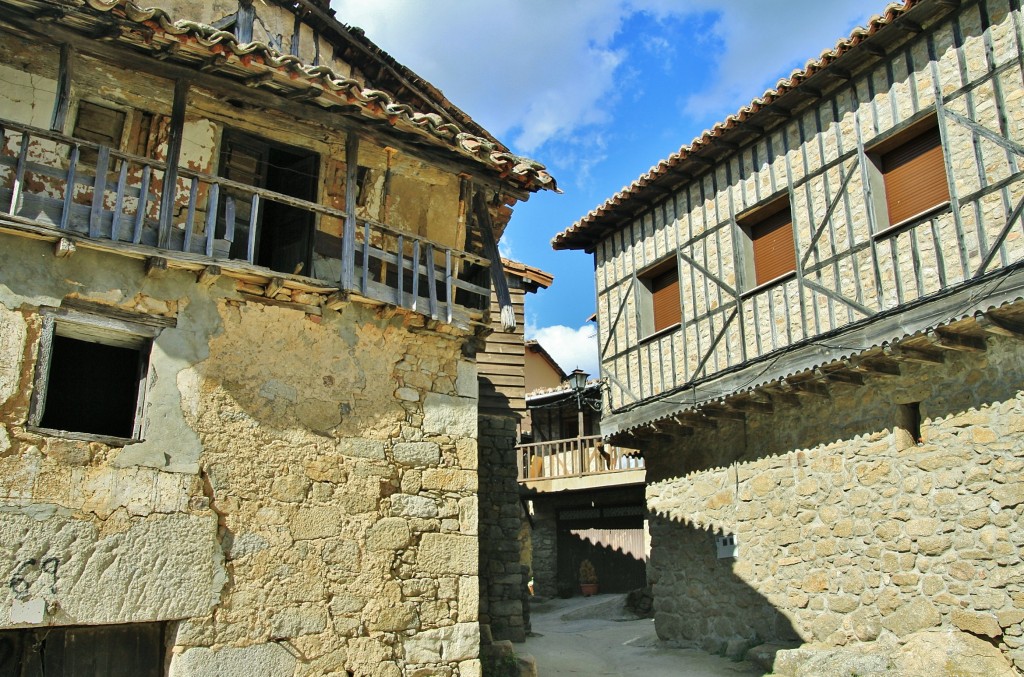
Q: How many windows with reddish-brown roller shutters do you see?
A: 3